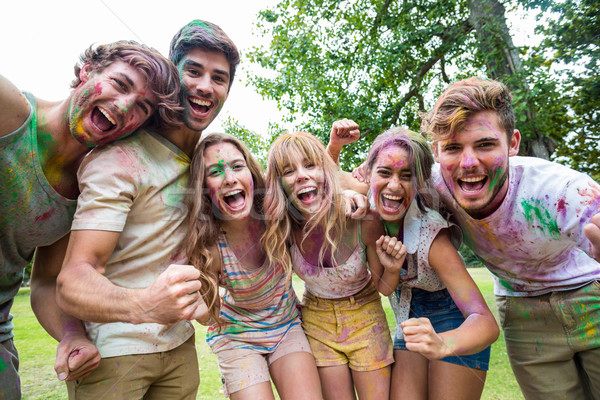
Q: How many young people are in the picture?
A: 6